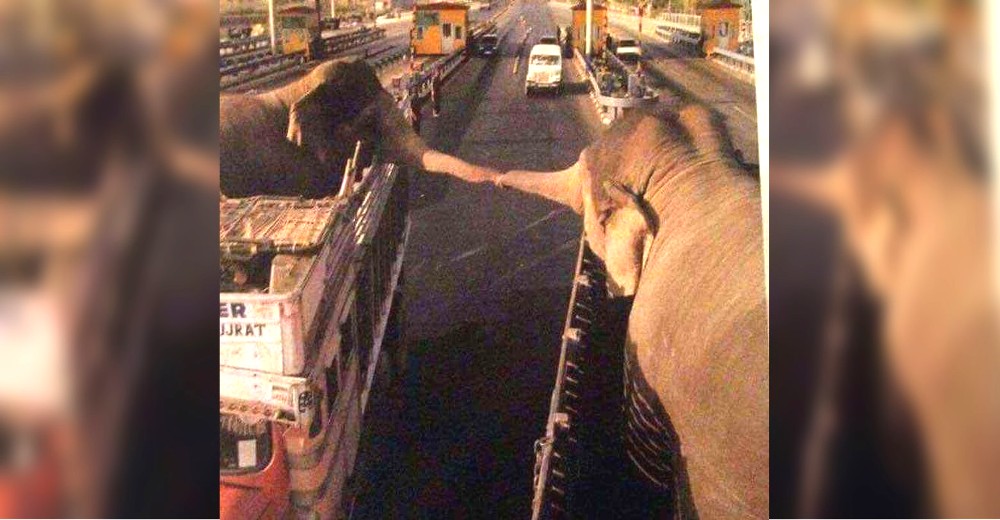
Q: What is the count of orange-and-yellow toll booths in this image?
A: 4